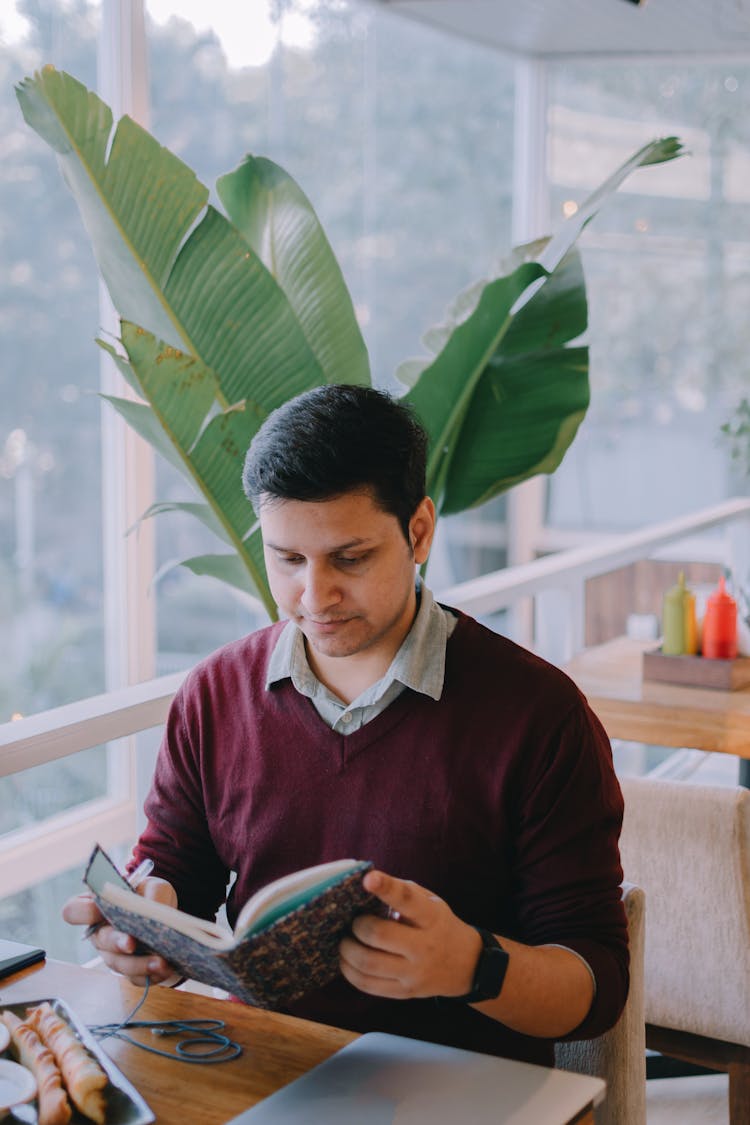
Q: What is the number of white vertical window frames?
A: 2